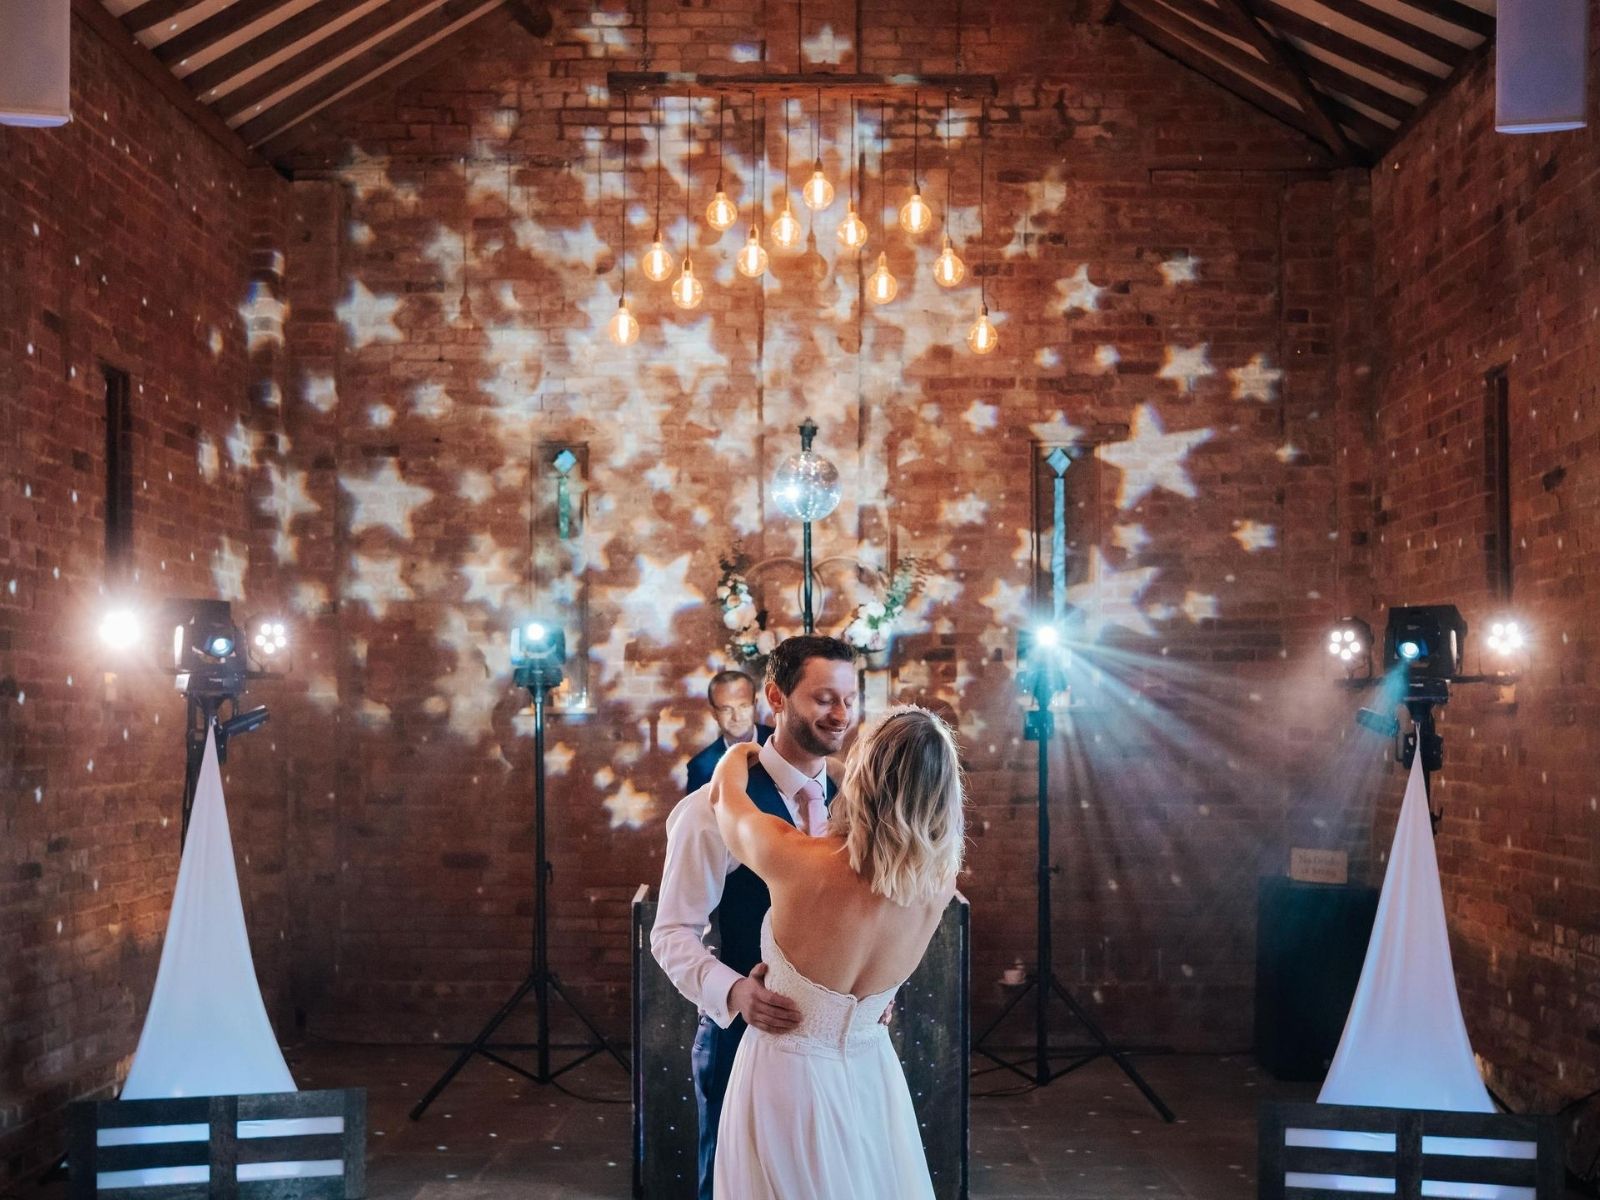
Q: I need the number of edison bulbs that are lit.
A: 12